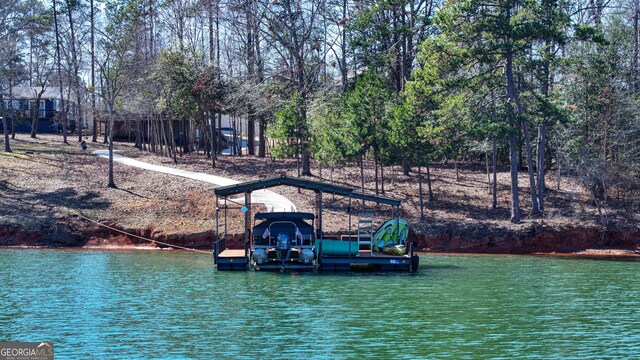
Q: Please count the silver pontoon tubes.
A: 2